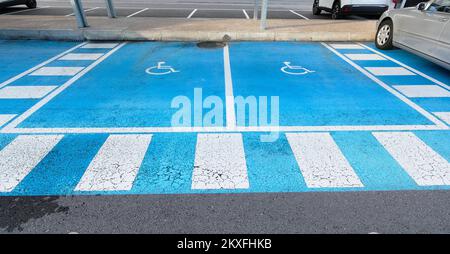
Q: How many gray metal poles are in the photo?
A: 4